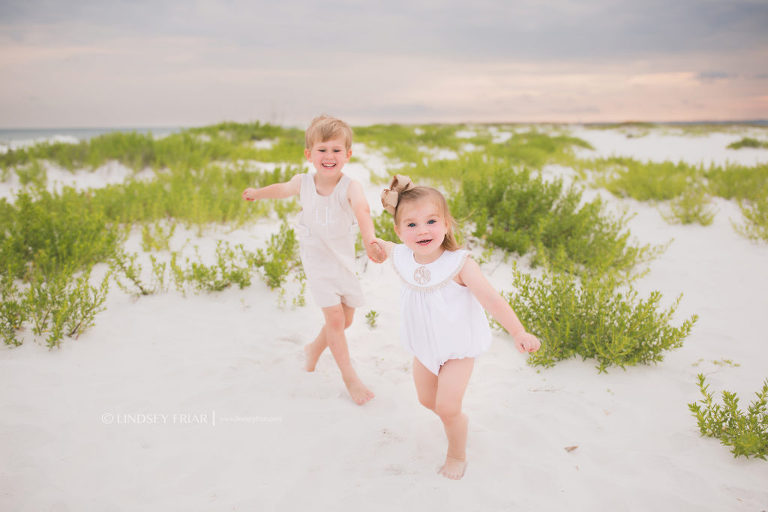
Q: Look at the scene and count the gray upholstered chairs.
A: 0